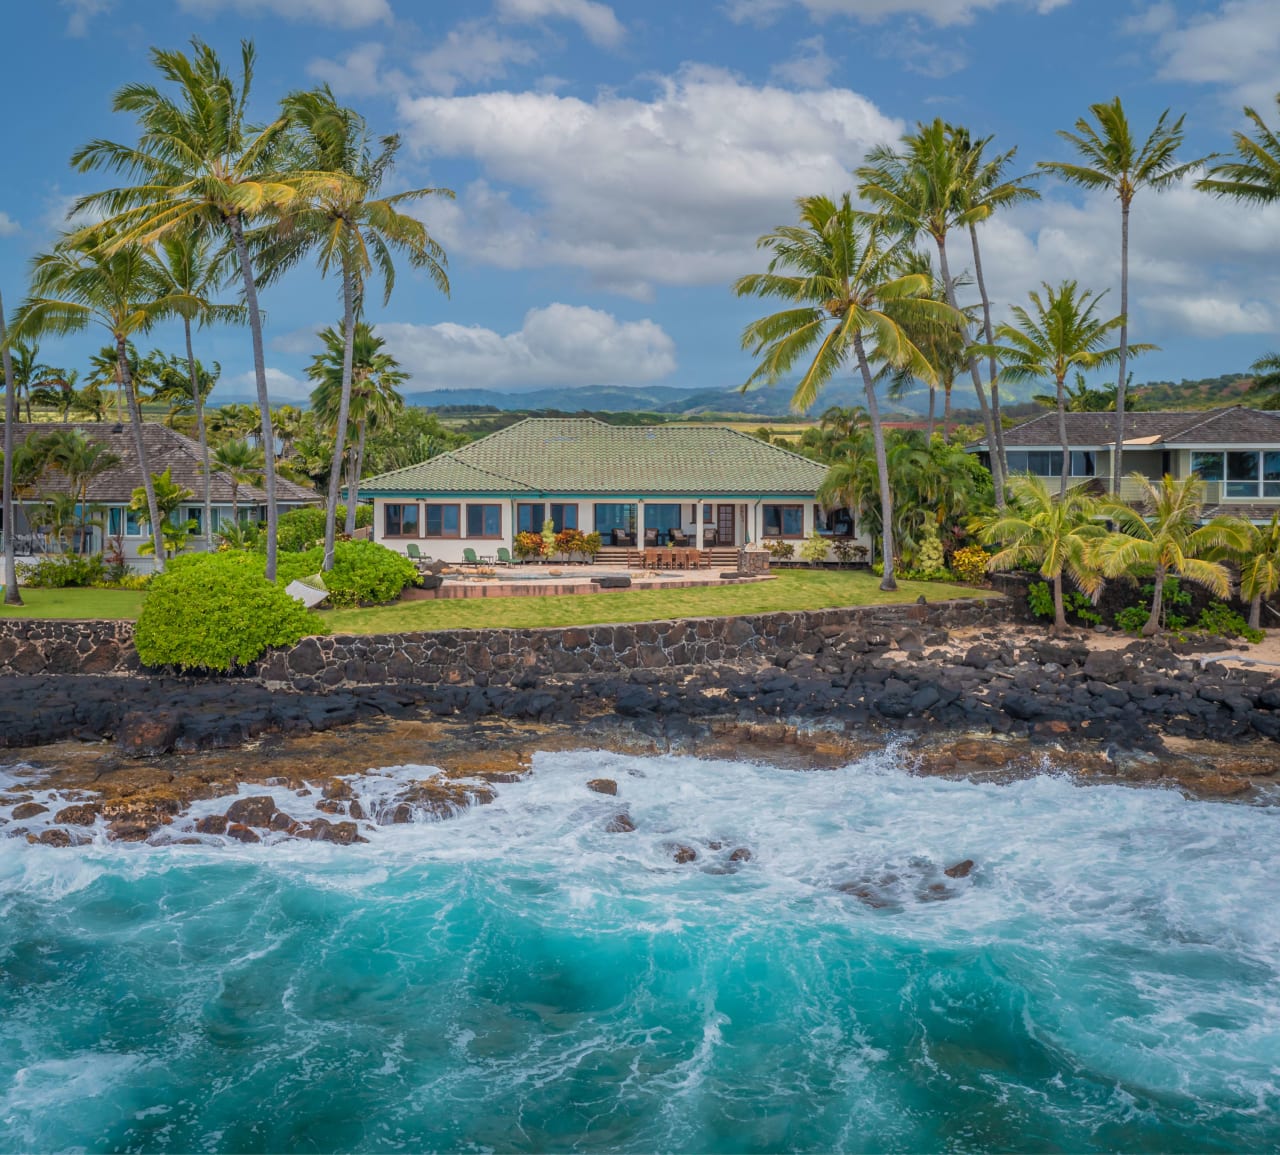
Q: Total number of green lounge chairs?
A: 3